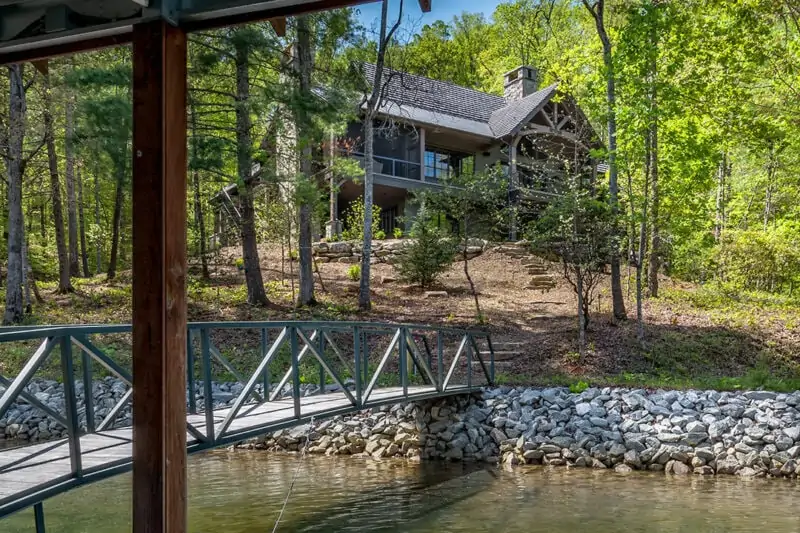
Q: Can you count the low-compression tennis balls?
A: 0